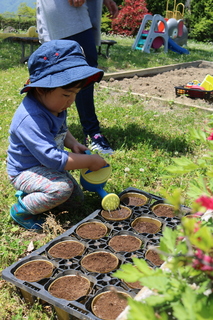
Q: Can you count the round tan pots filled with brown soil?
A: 13